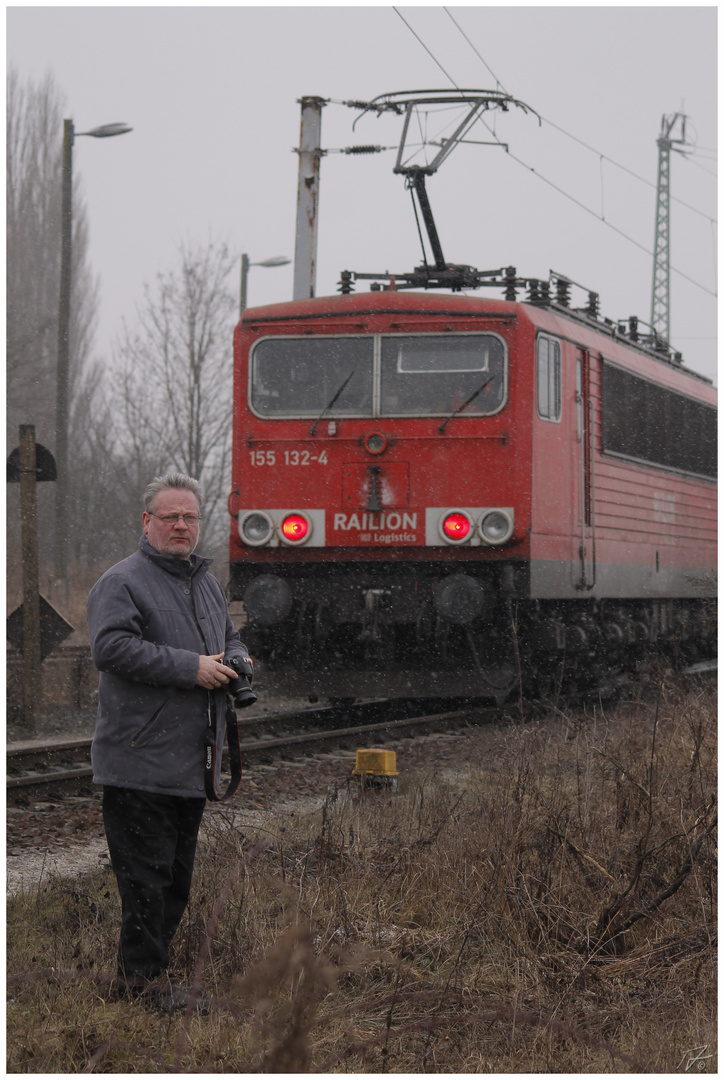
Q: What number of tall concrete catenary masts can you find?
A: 1